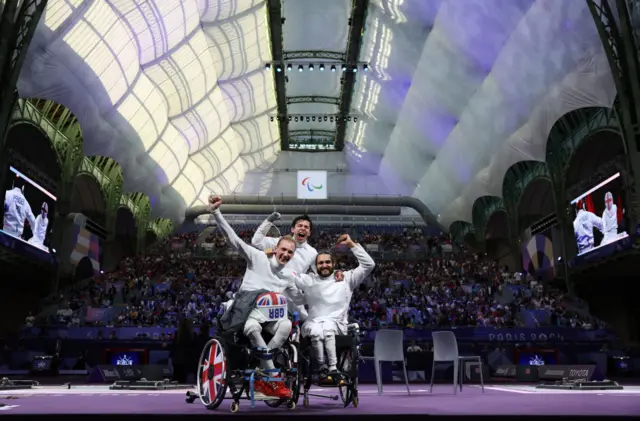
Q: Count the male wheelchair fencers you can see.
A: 3